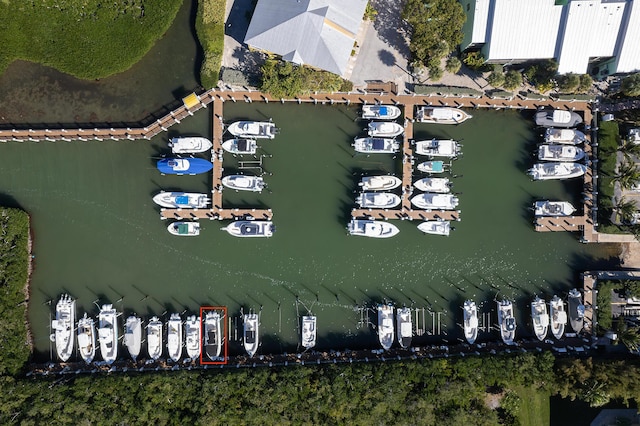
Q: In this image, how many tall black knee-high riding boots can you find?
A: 0